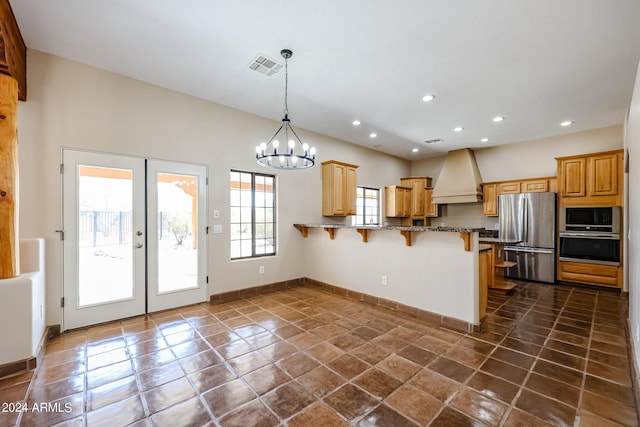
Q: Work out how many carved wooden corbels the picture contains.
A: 5